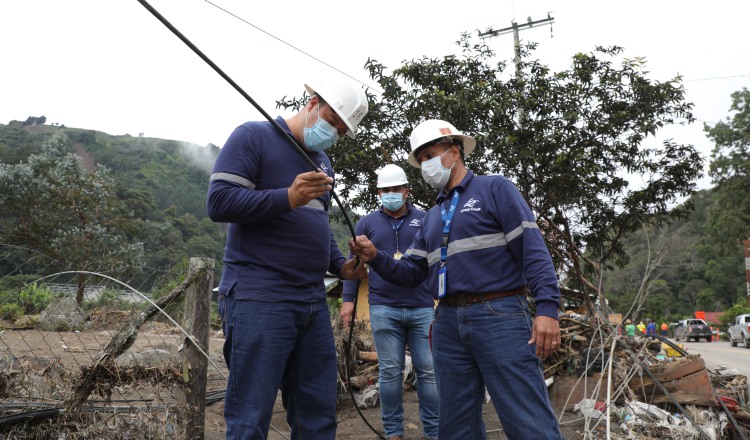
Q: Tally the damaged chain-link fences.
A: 1